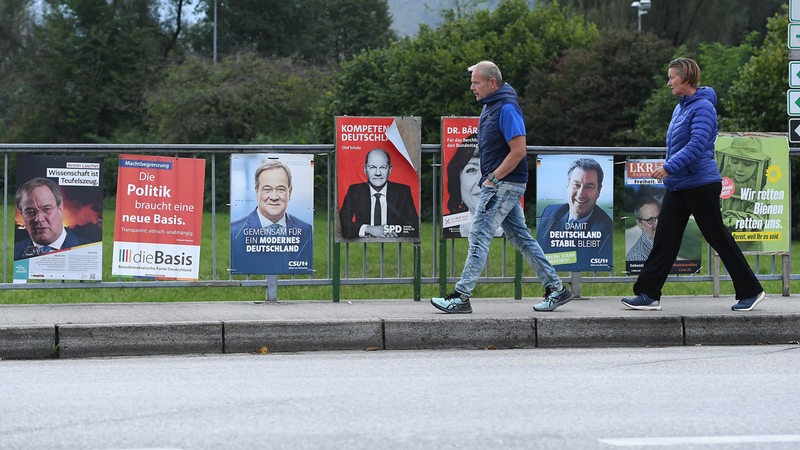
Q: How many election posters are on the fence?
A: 8